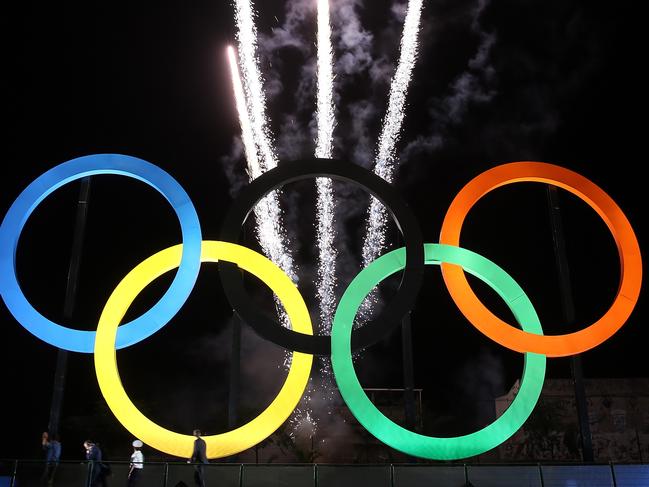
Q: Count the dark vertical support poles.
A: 4